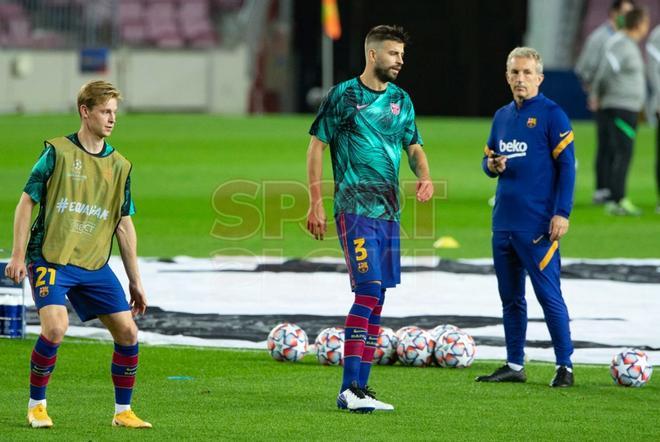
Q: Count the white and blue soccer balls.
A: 7